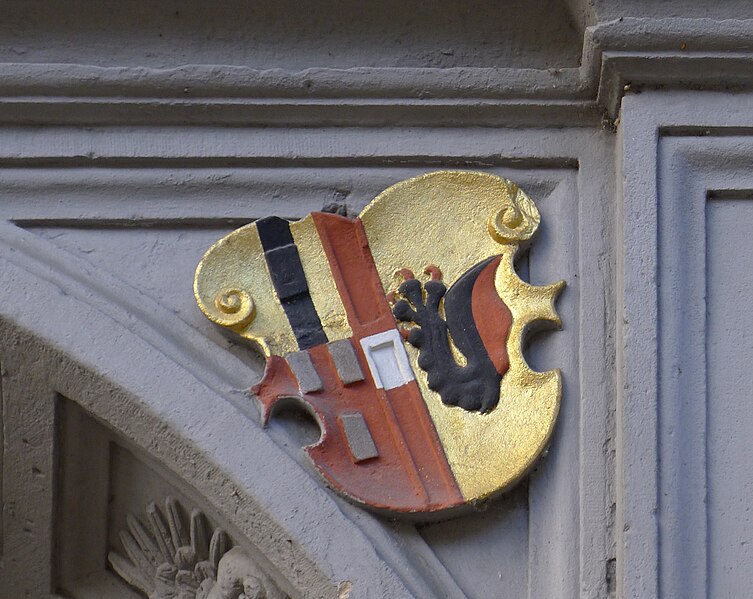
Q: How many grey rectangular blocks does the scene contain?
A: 3